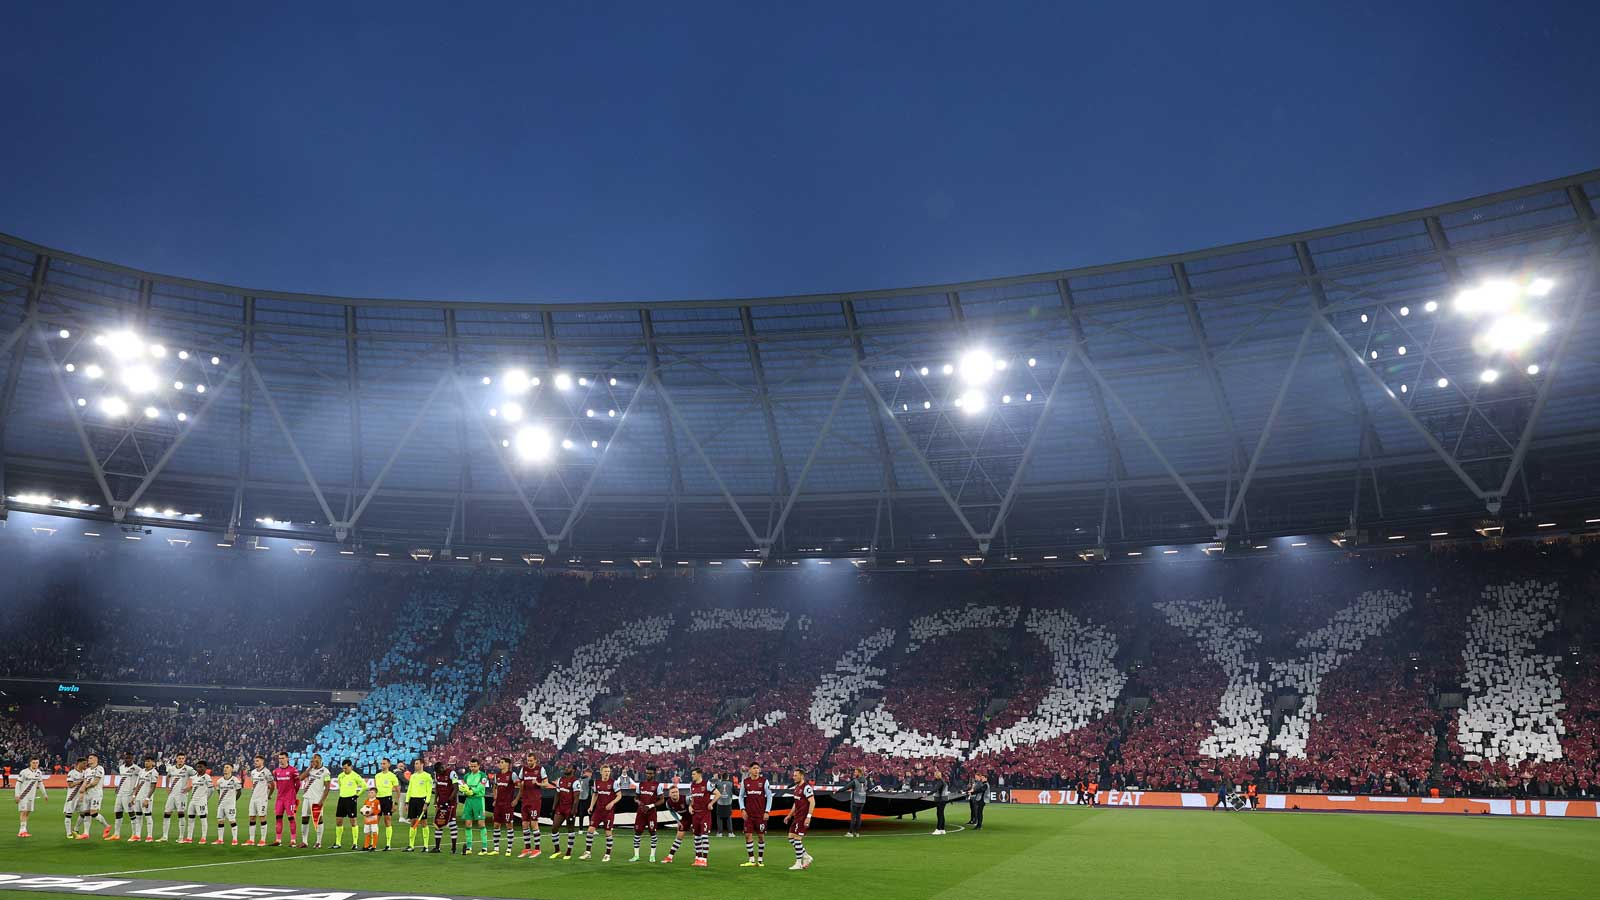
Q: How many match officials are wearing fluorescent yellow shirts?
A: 3